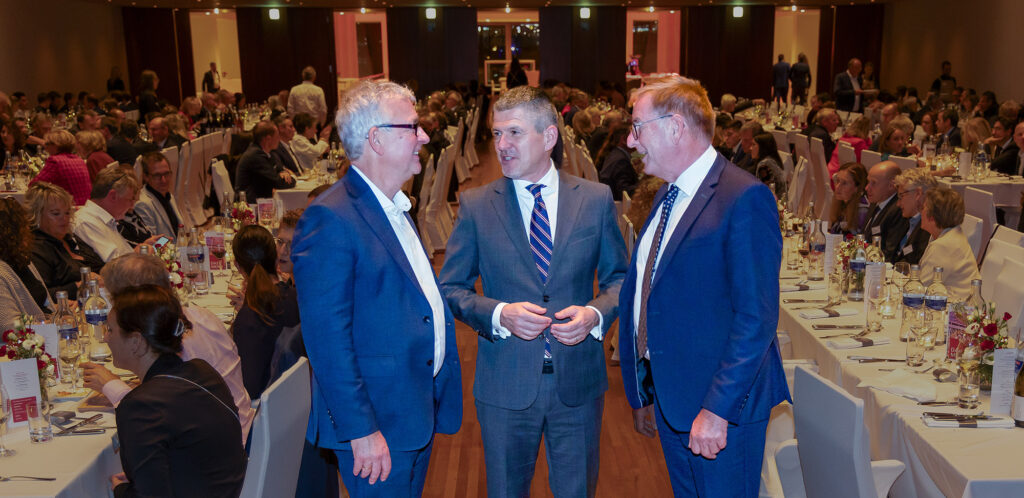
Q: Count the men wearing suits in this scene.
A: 3